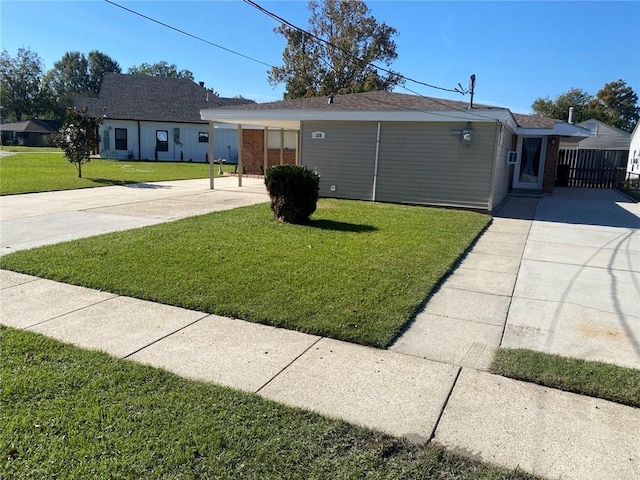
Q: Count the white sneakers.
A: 0